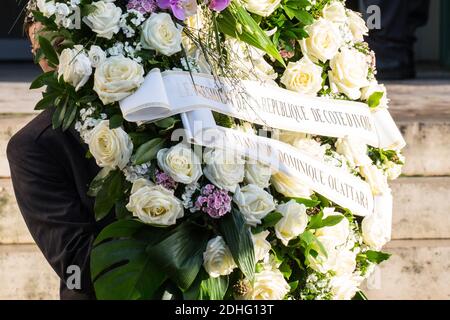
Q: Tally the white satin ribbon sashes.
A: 2